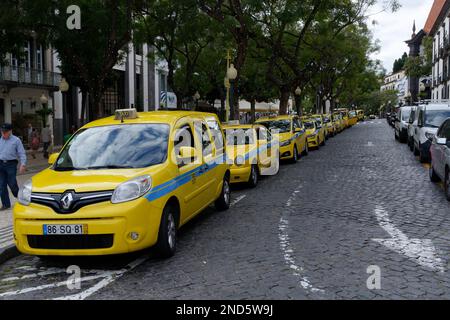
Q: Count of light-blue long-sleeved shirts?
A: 1